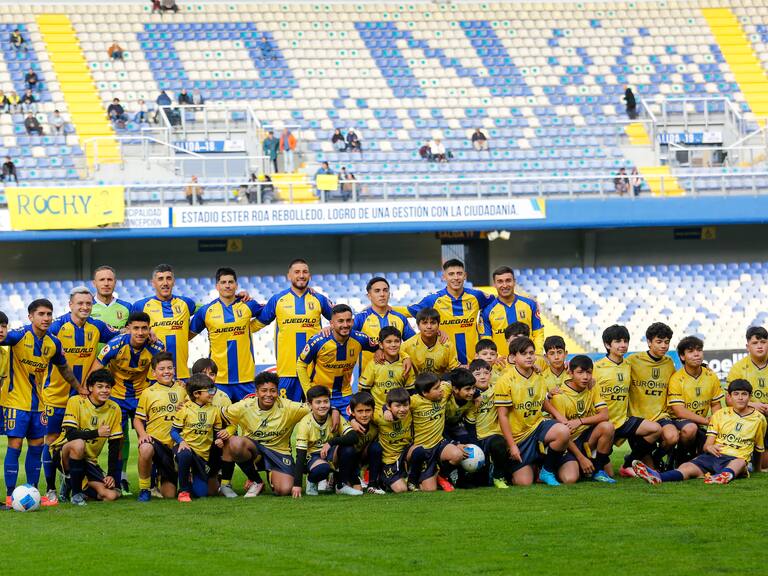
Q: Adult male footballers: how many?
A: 11